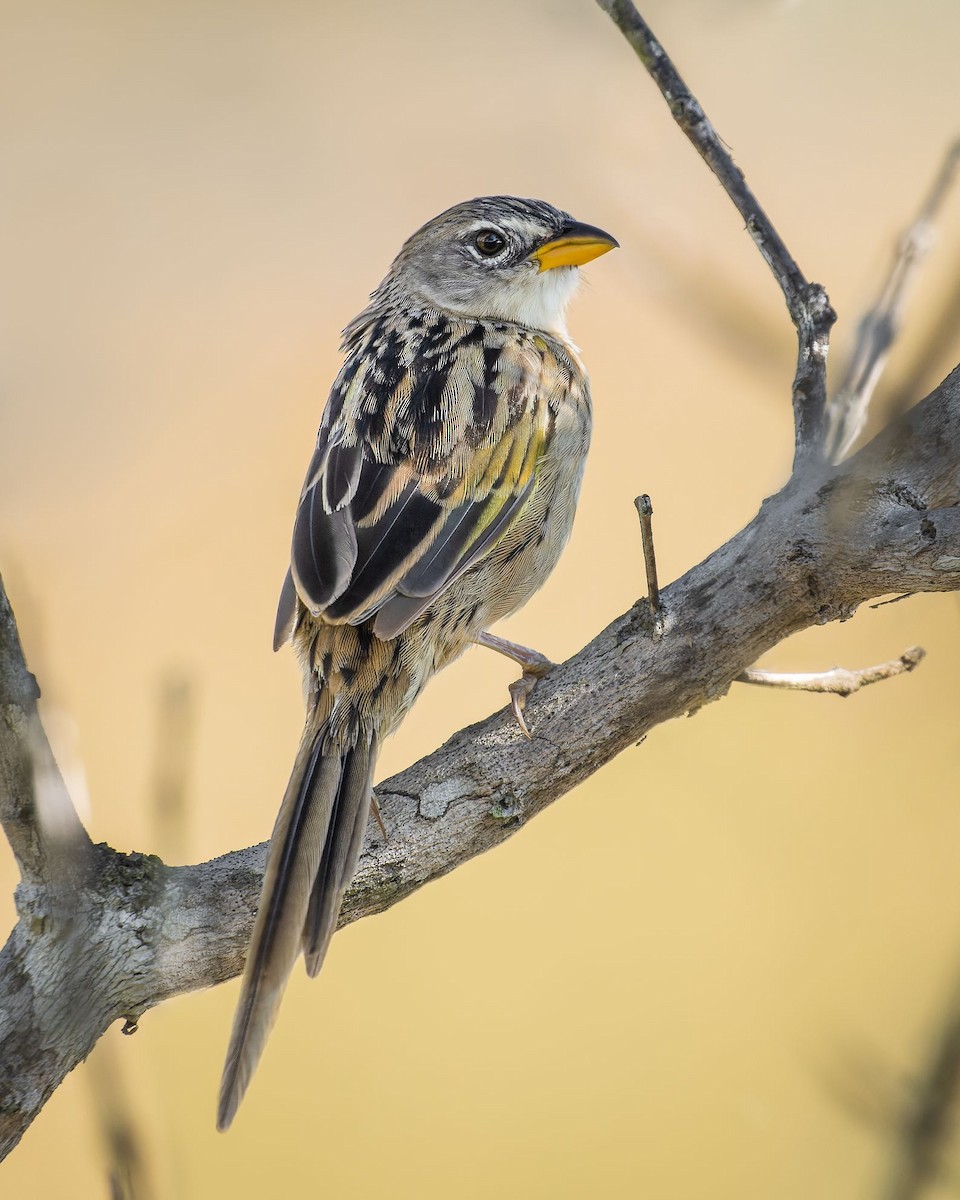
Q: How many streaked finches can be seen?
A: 1